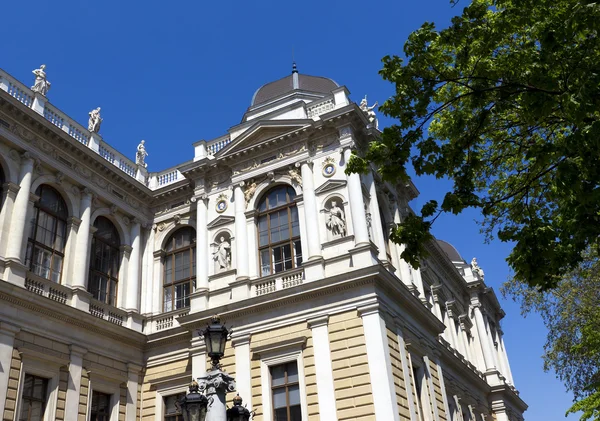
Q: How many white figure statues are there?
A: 7